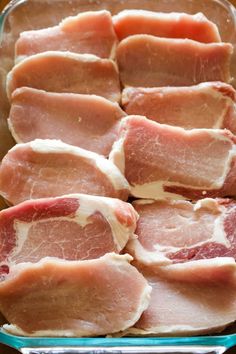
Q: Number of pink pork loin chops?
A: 12